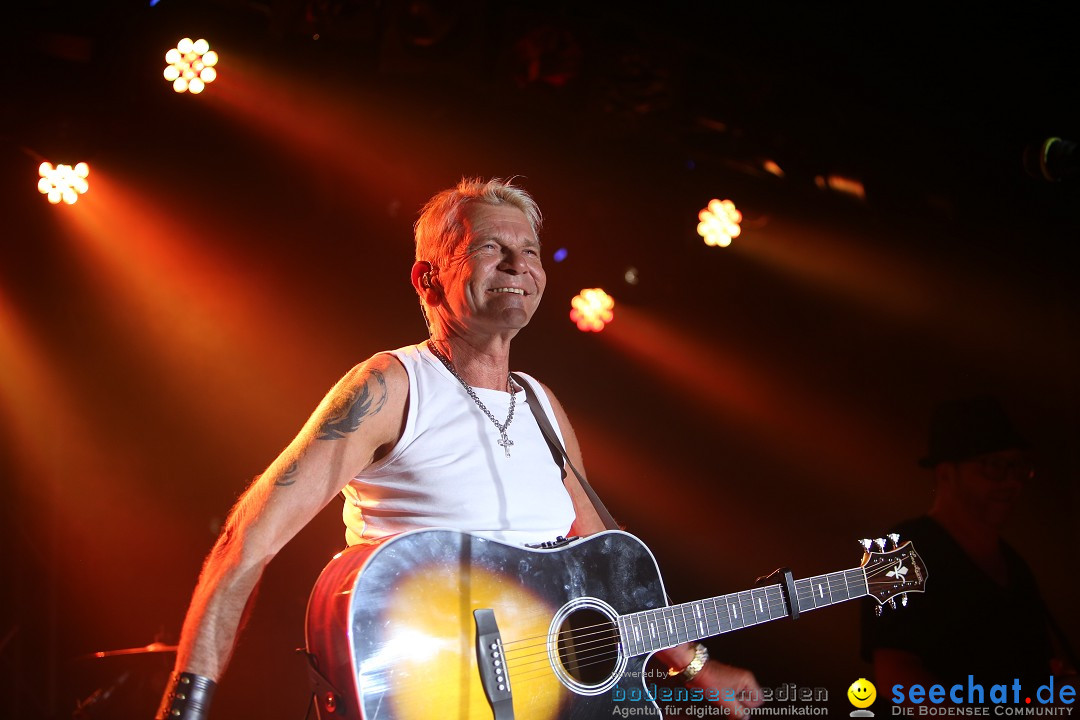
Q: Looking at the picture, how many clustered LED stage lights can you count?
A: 4